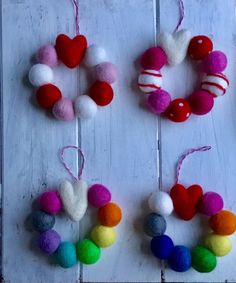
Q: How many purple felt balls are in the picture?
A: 1